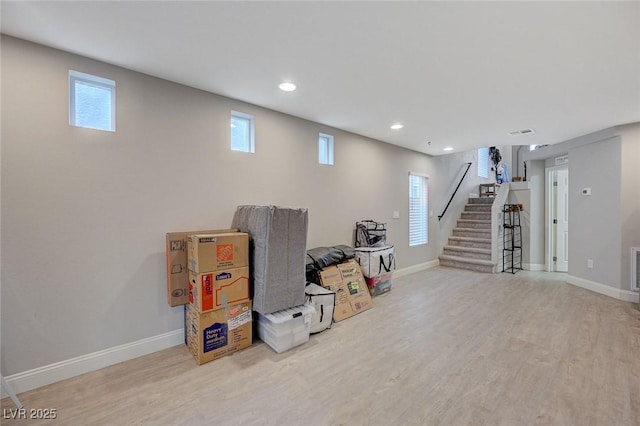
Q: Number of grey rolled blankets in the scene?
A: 1